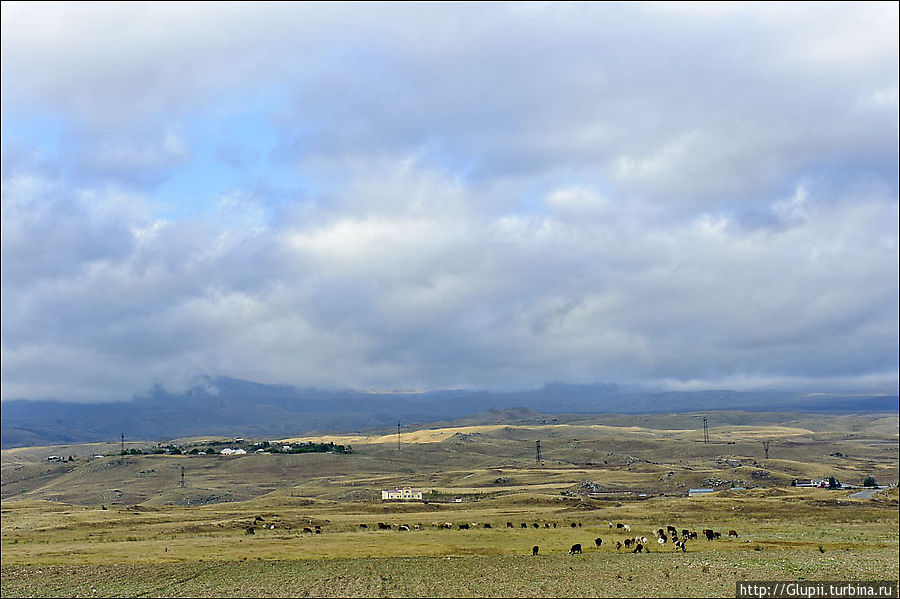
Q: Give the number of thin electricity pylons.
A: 6